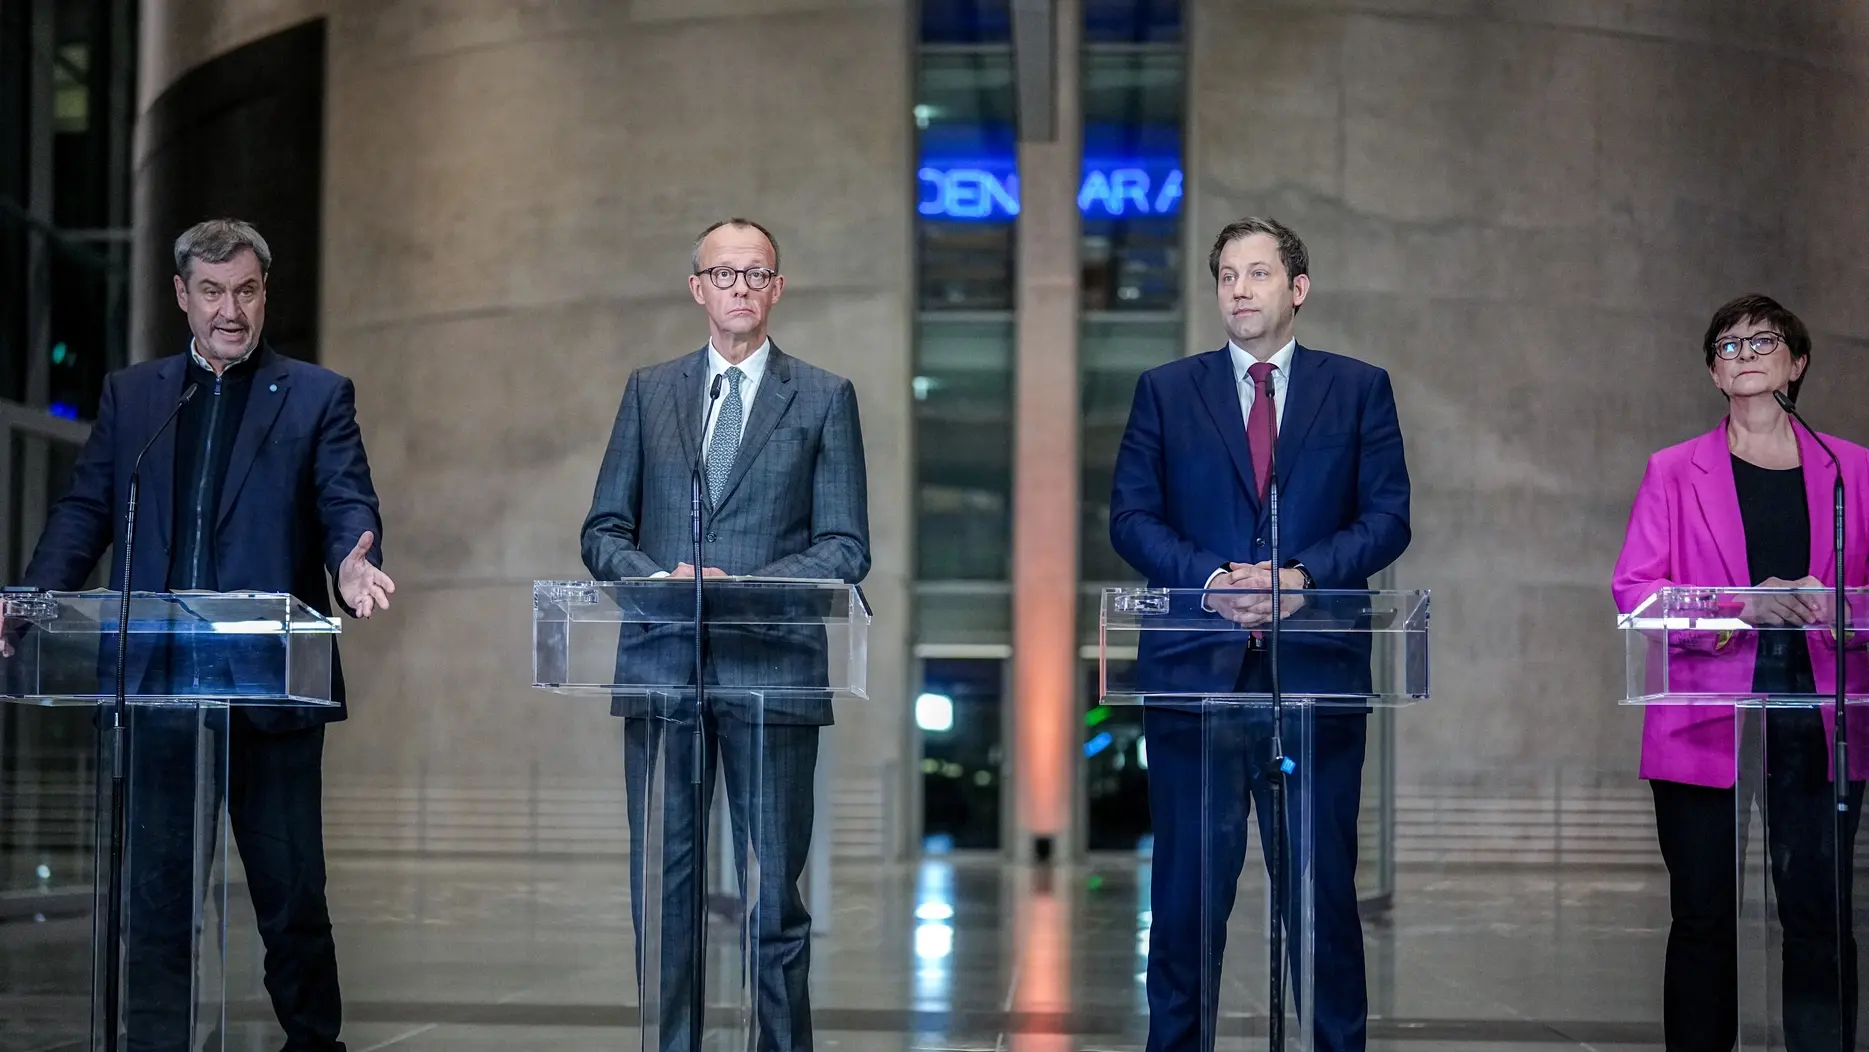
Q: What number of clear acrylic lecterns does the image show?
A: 4